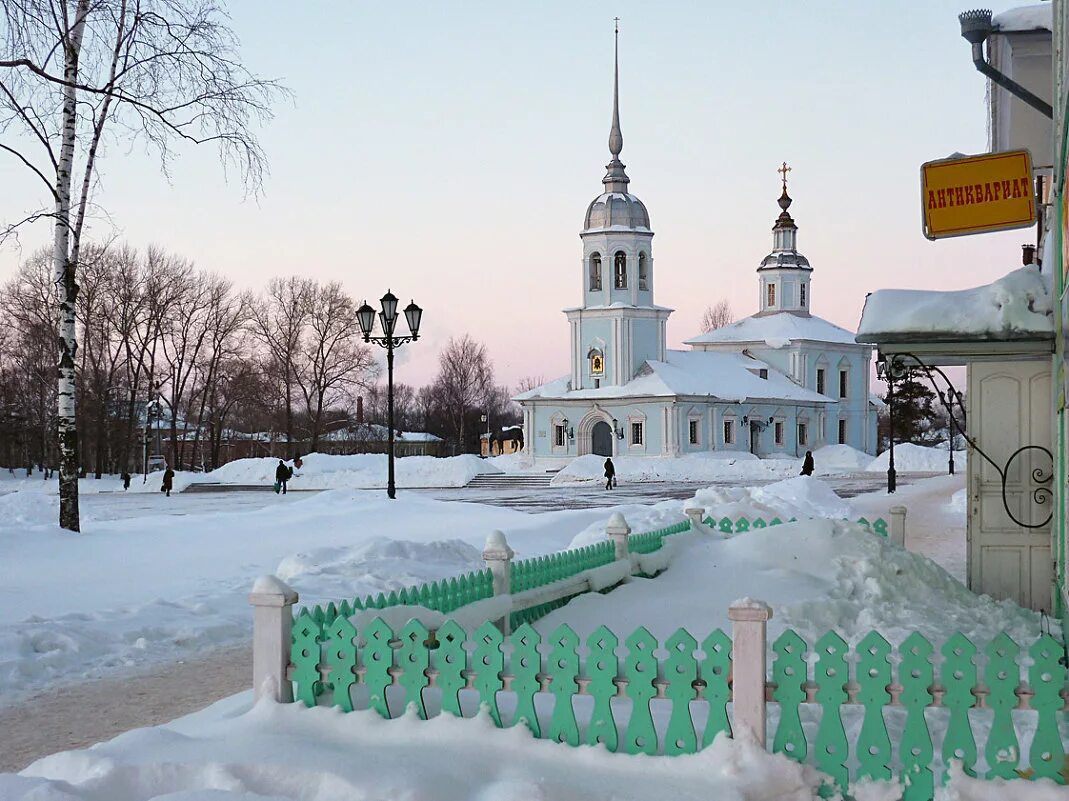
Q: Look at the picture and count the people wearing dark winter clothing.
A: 5